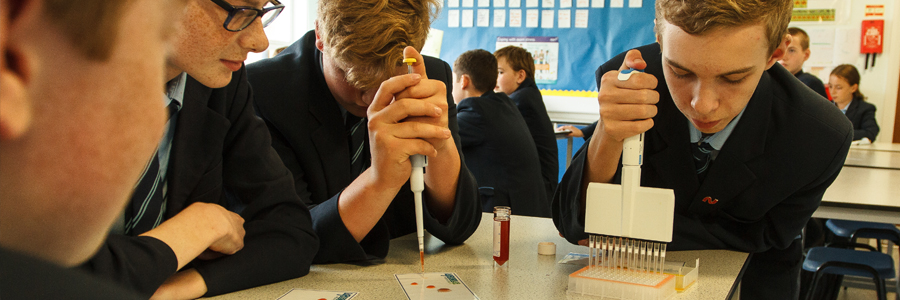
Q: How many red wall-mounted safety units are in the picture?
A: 1